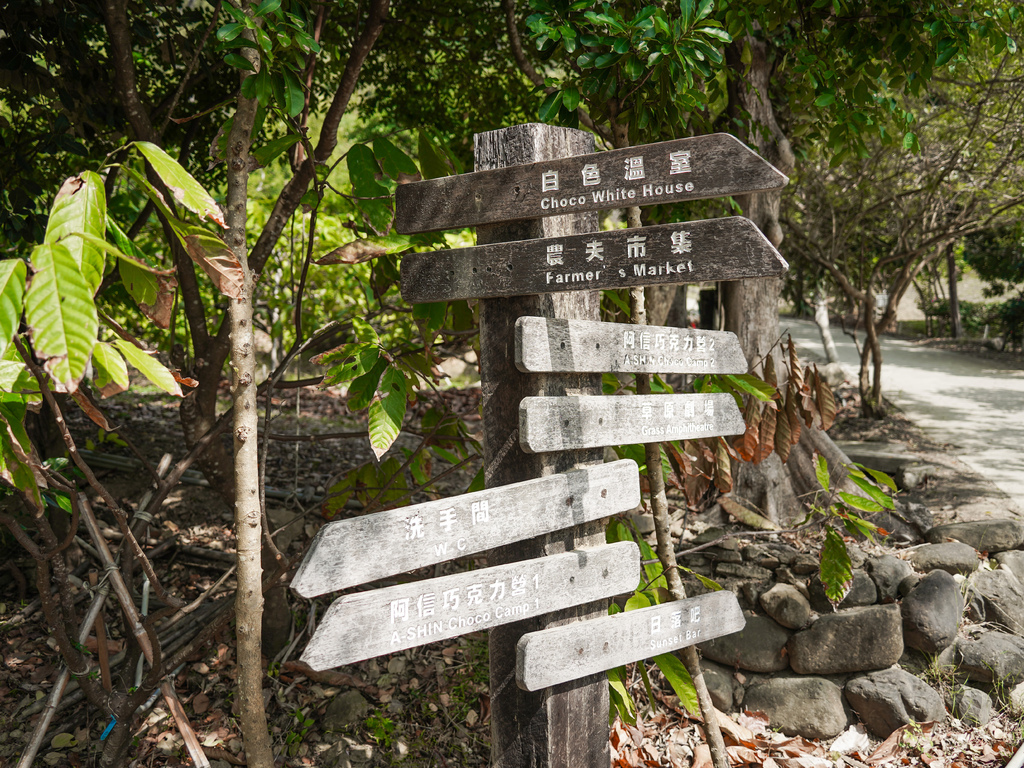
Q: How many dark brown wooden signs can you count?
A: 2